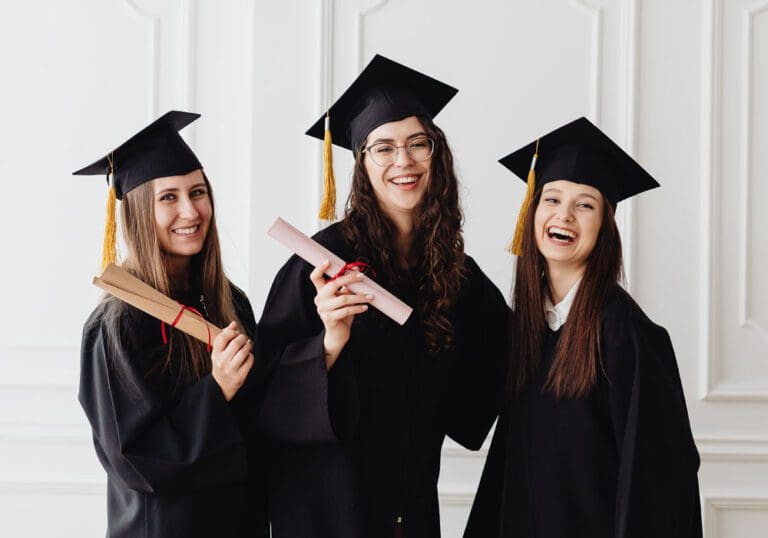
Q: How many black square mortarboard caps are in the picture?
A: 3